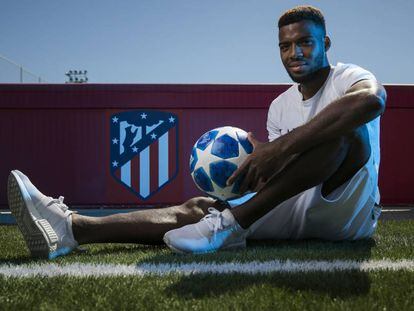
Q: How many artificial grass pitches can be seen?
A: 1